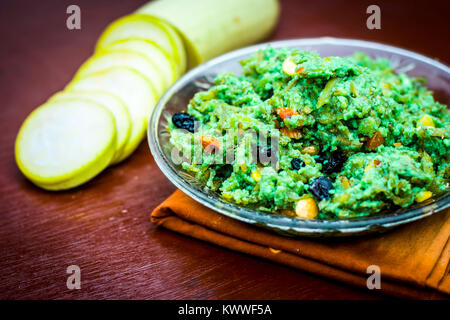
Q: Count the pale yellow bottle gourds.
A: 1